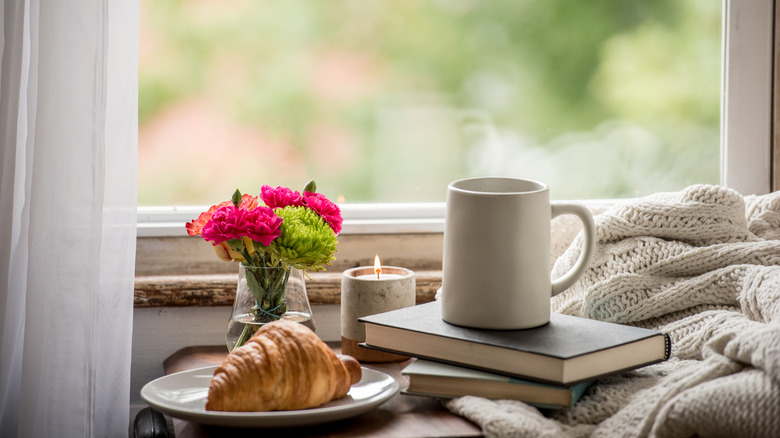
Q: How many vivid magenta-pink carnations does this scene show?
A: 4